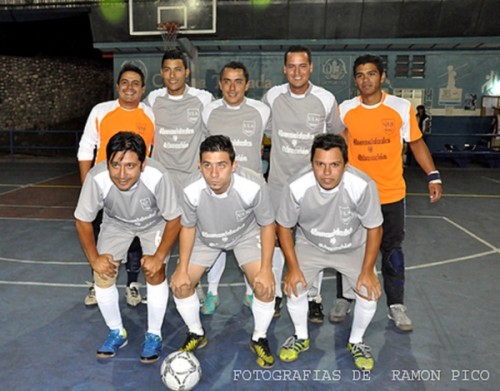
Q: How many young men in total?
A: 8